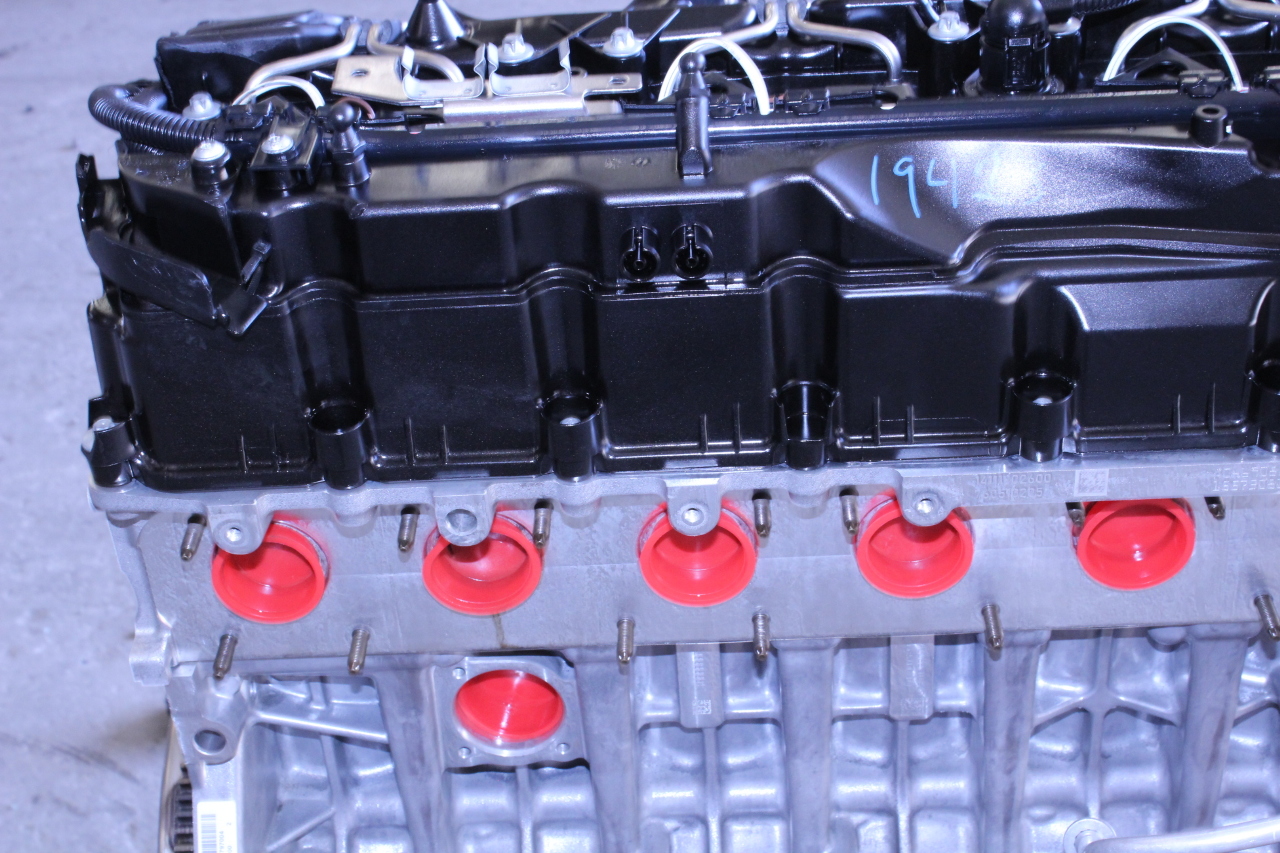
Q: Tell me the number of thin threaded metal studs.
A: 13